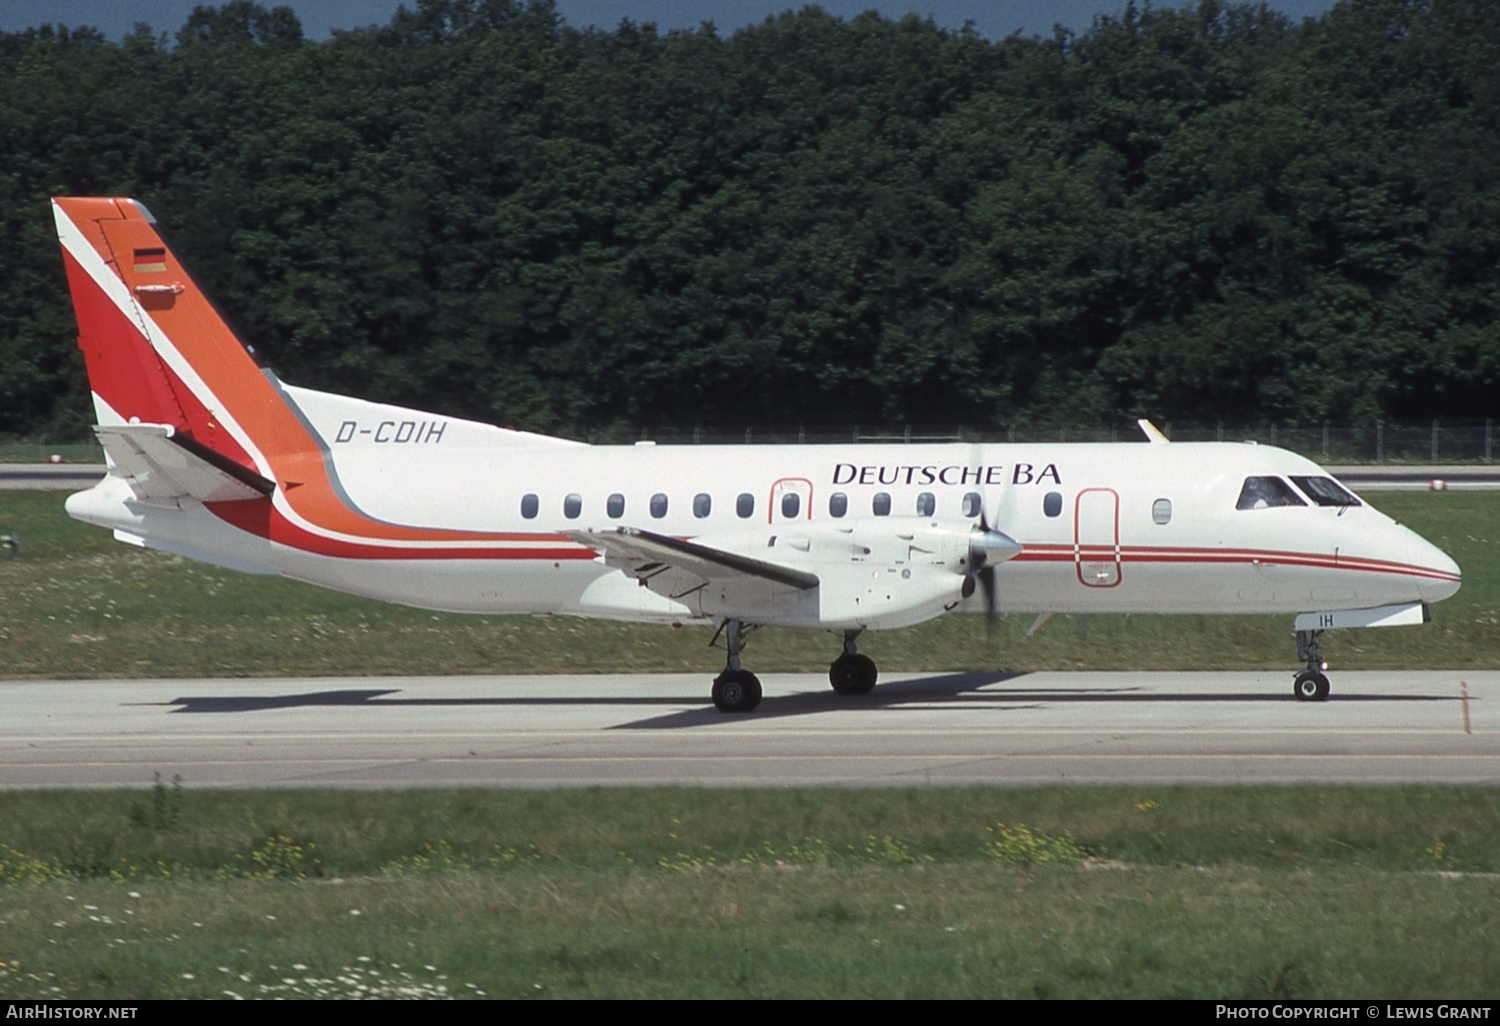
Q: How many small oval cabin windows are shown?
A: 13